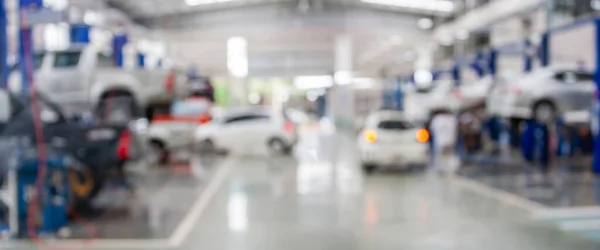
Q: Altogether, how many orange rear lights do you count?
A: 2